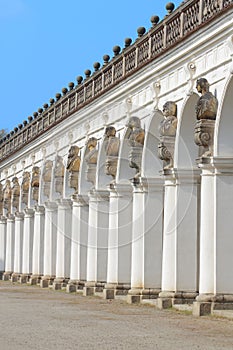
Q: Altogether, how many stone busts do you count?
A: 13